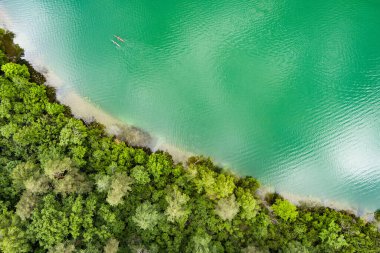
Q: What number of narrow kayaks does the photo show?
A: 2